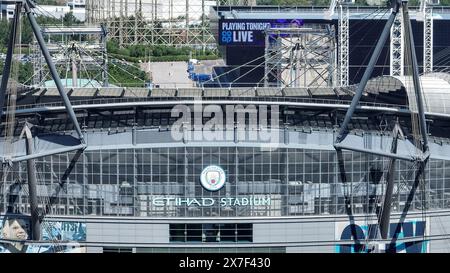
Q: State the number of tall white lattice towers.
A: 3